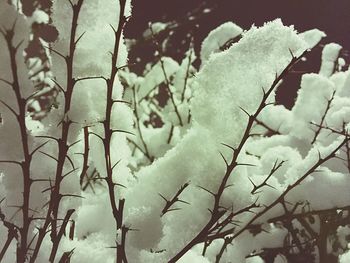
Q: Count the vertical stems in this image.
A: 3